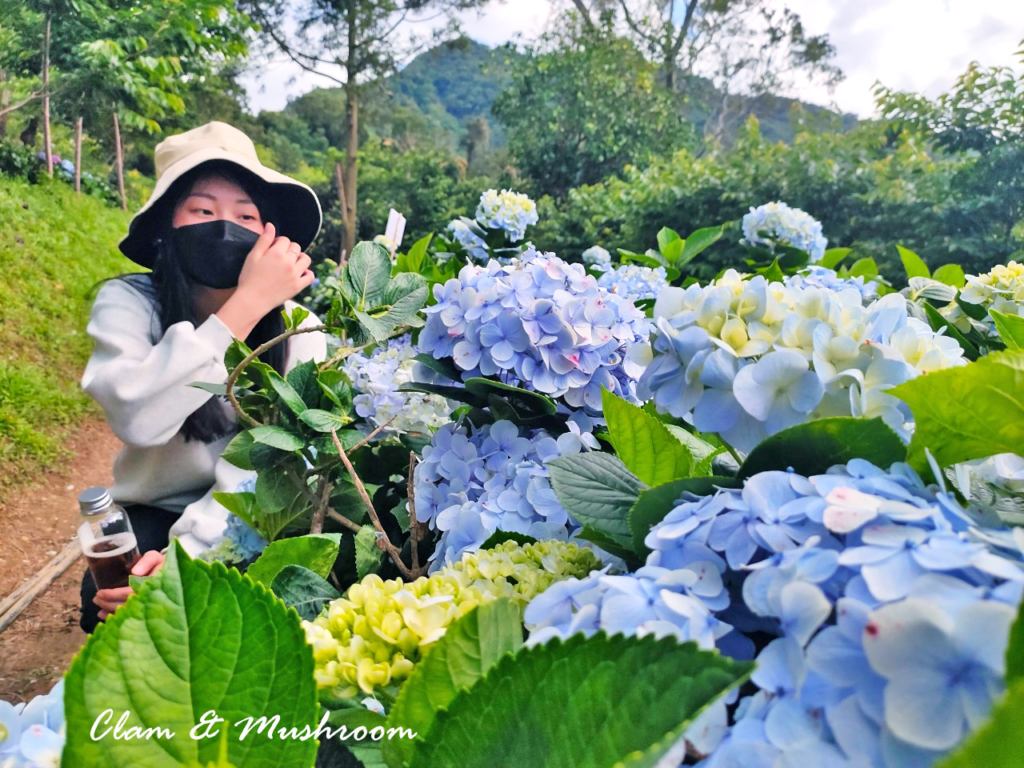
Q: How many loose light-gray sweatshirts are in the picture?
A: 1